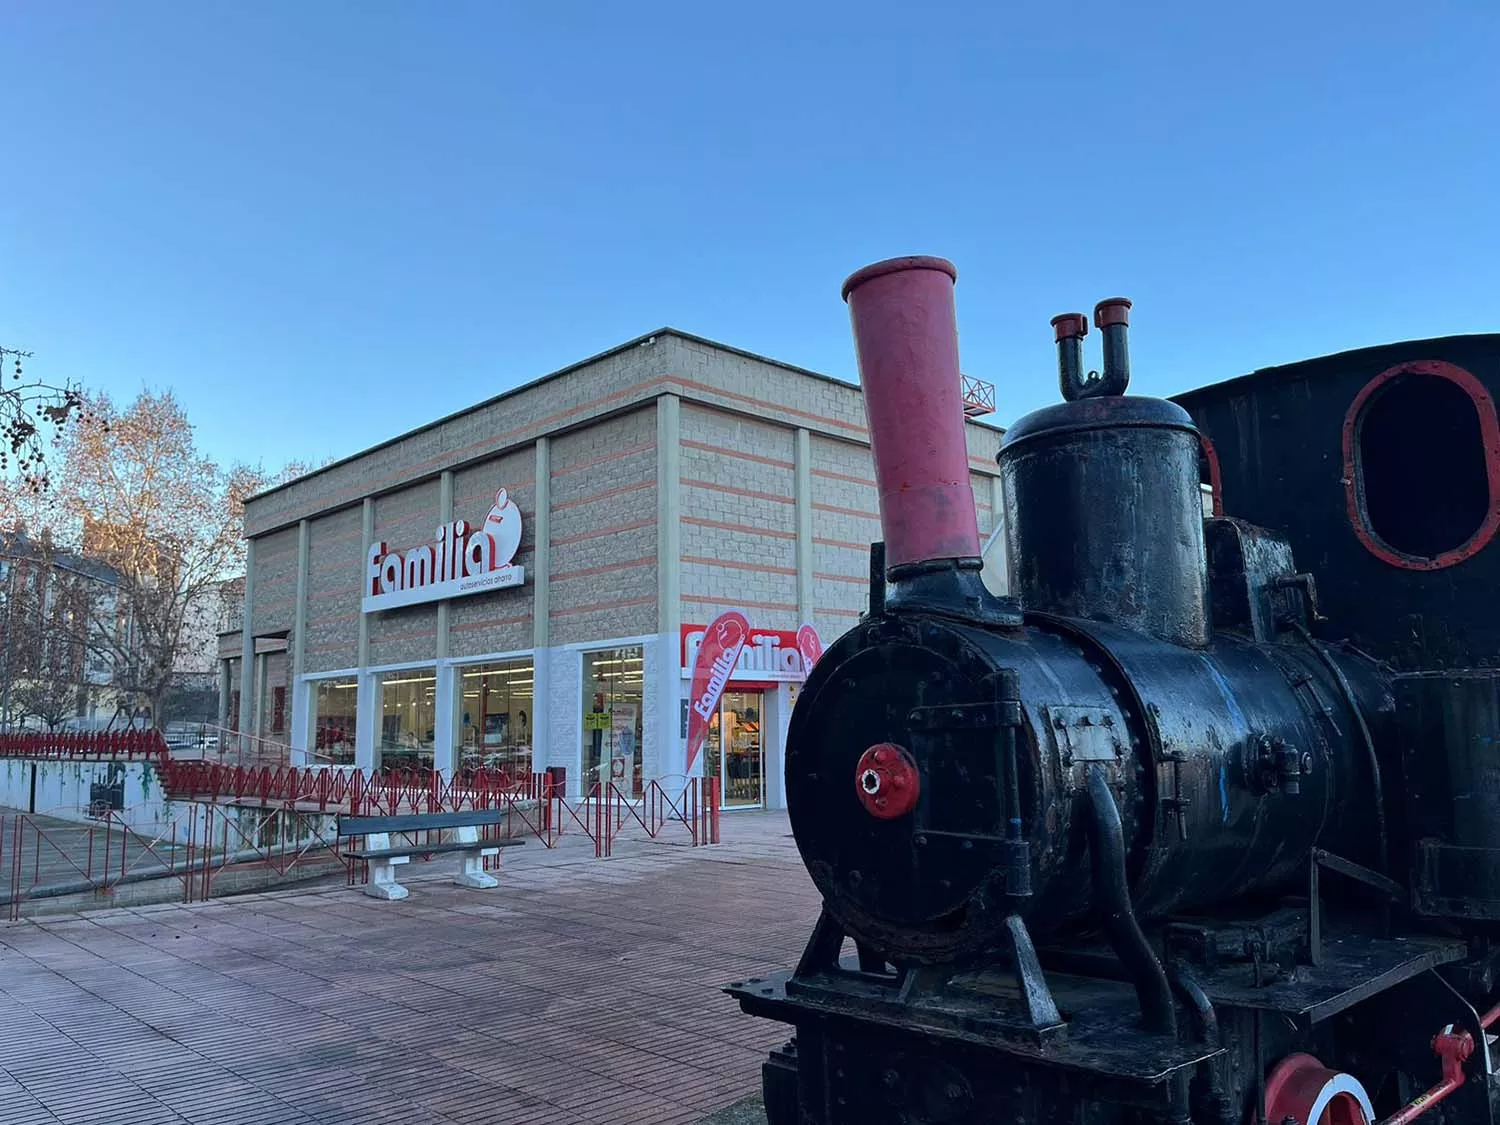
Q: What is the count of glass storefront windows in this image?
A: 4